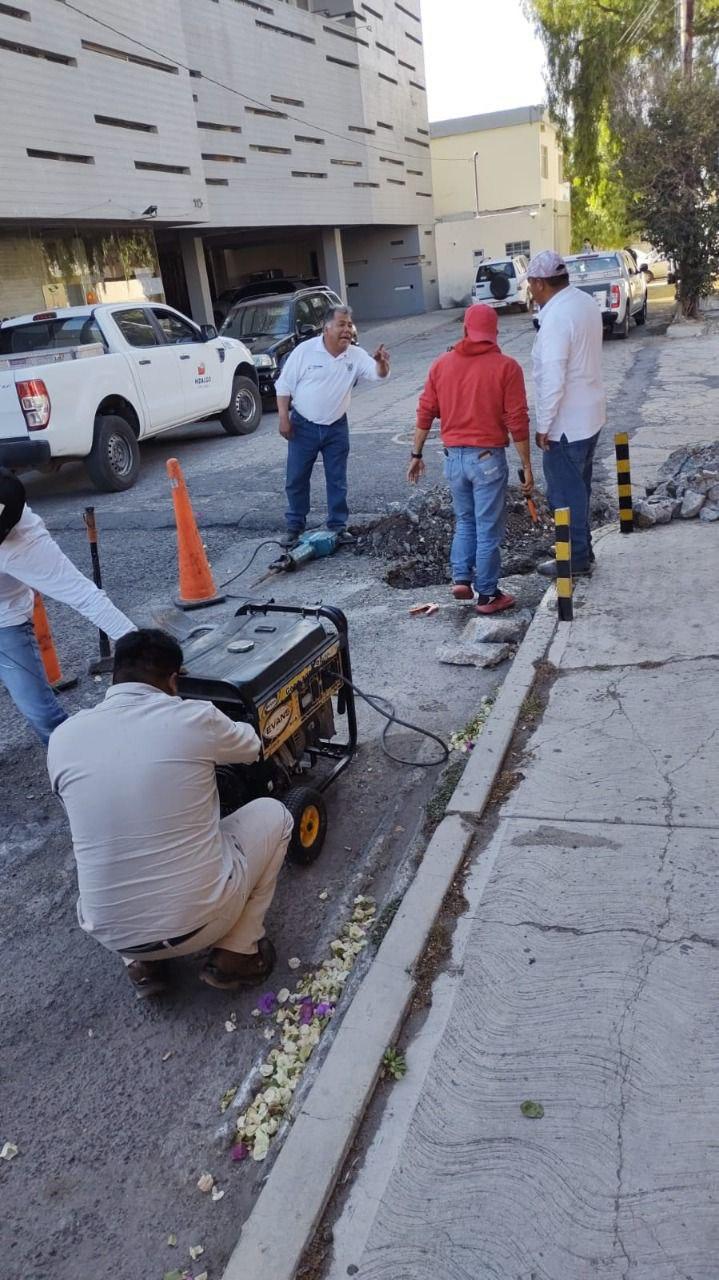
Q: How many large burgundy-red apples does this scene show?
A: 0